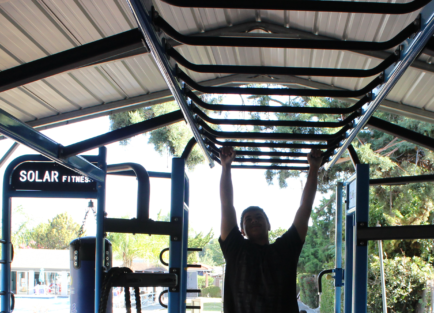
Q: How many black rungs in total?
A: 11